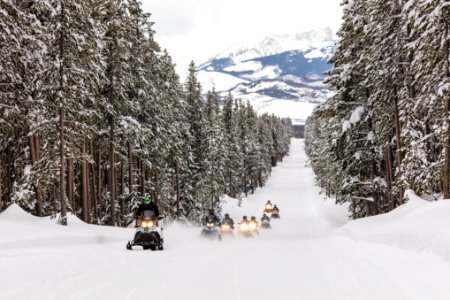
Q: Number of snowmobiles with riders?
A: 8